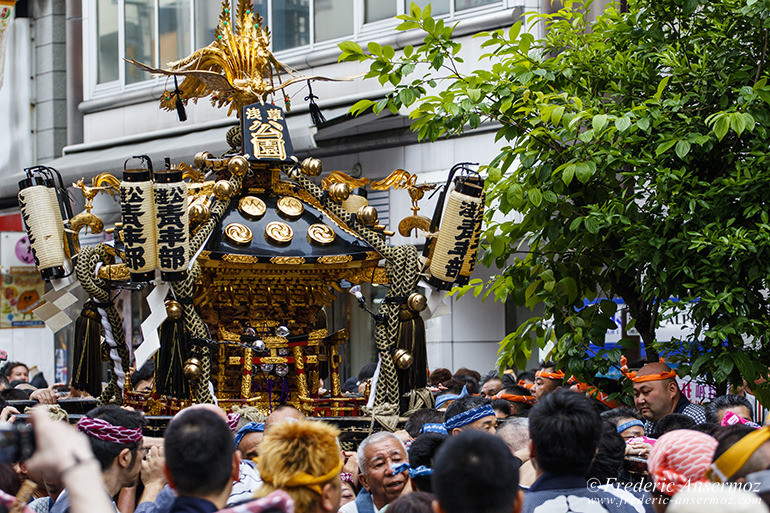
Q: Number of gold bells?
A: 11